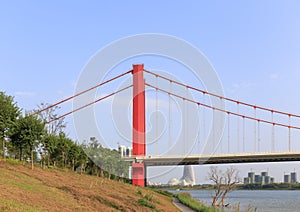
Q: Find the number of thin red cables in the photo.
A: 4